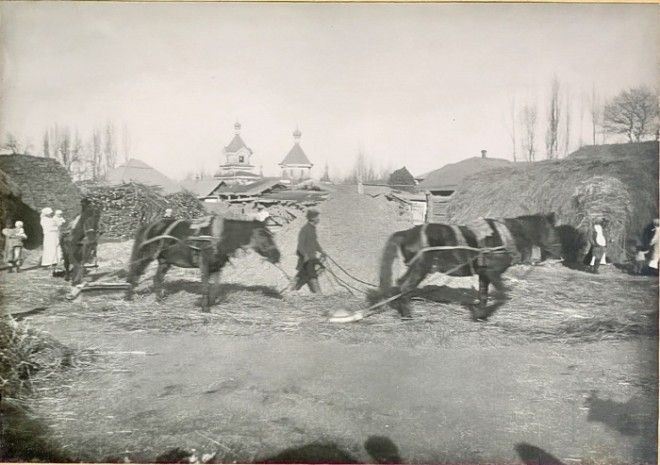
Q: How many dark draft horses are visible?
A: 3